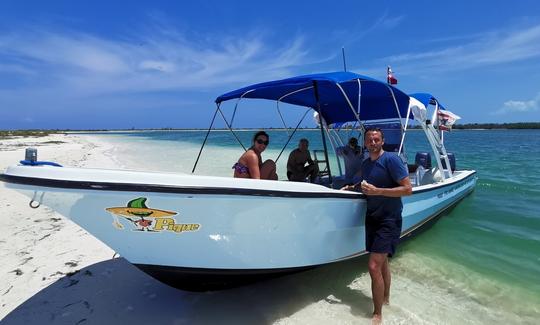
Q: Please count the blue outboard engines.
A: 2